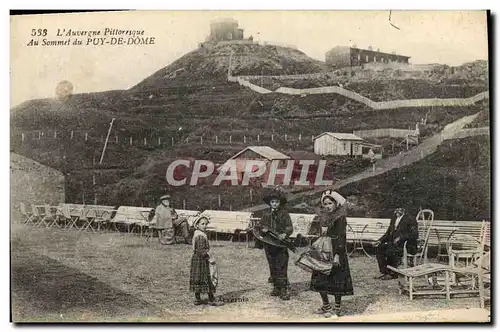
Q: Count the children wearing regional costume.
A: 3